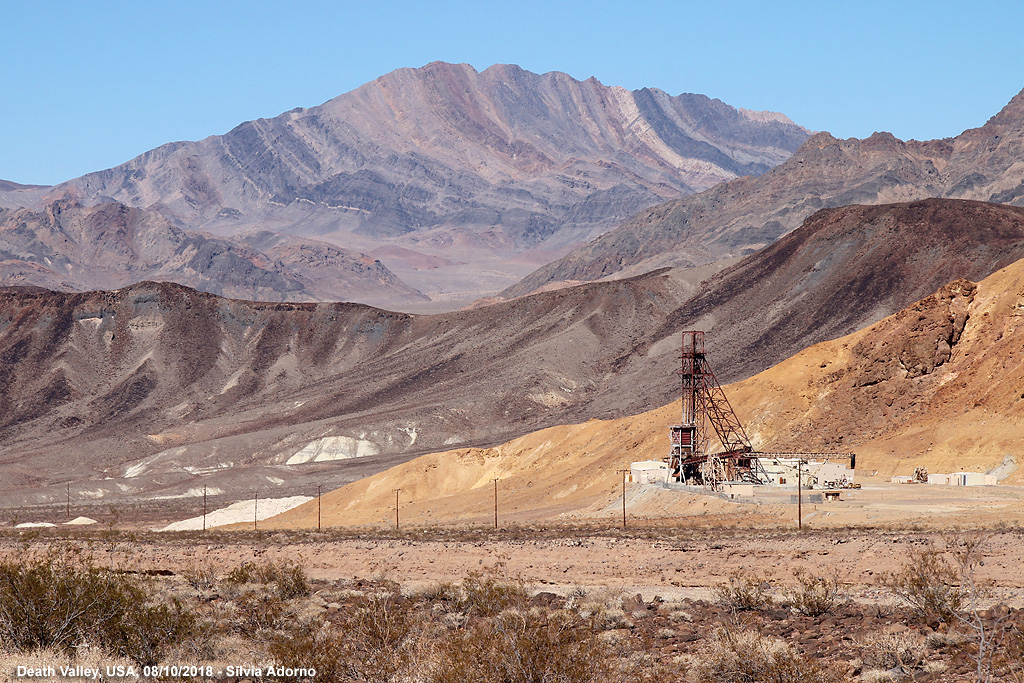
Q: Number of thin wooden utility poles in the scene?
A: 8